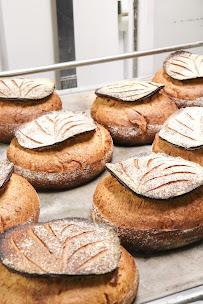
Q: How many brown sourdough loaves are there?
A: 8